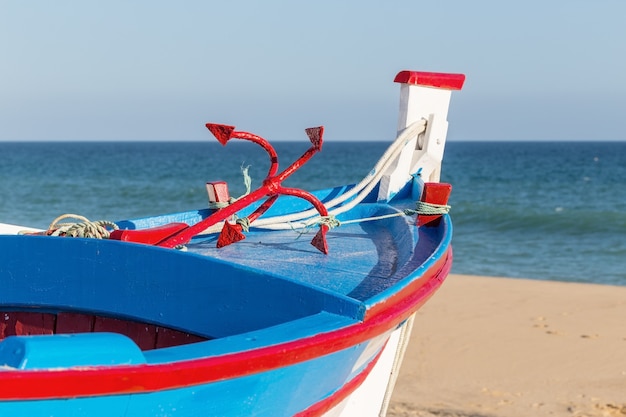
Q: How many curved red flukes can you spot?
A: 4